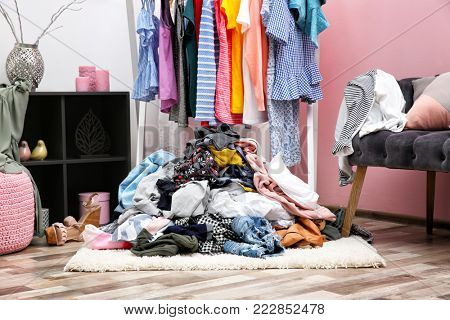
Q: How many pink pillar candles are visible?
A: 3